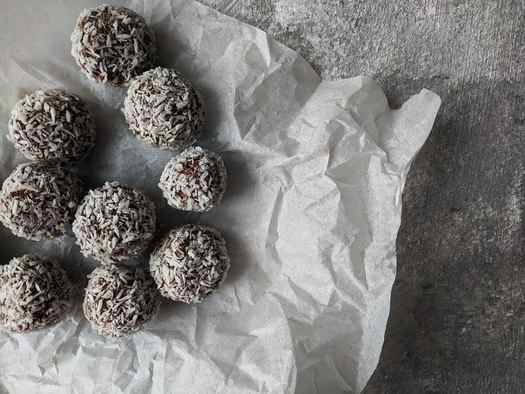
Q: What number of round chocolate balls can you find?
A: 9